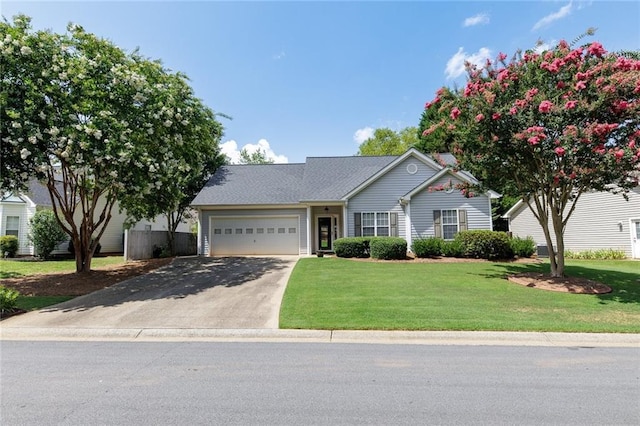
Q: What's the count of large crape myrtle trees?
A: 2